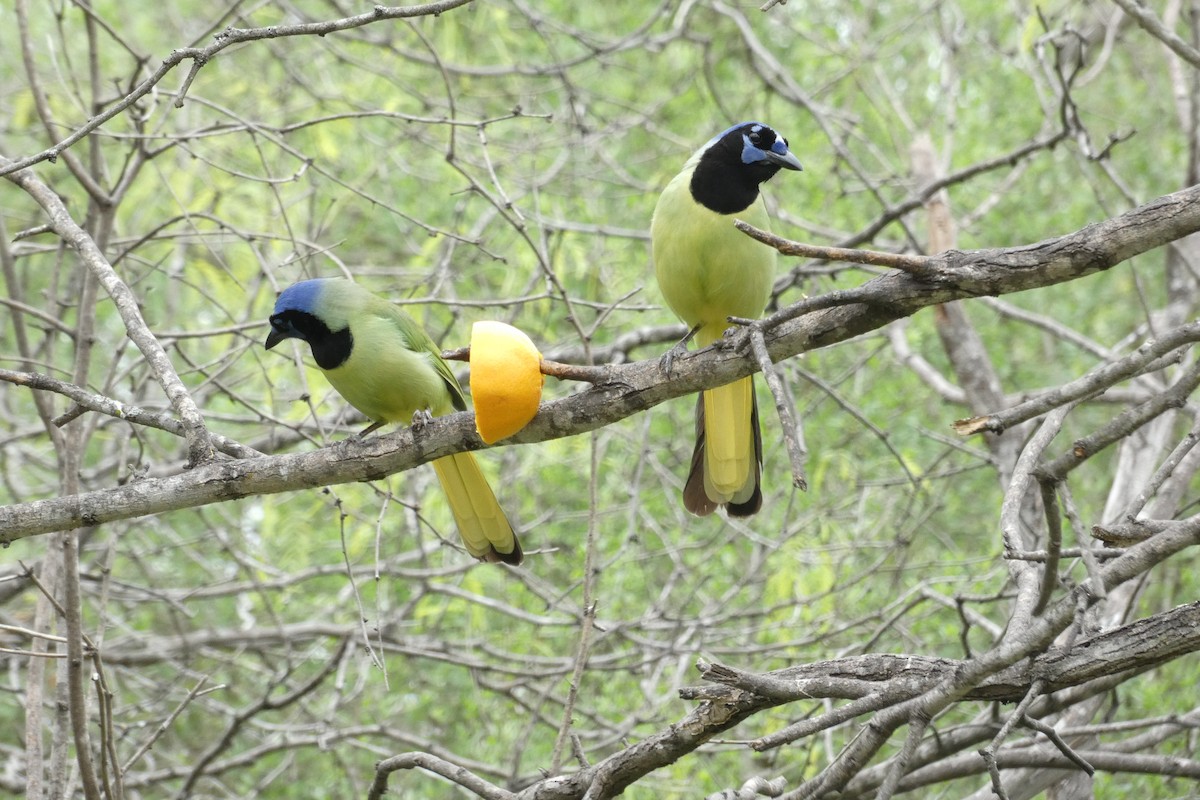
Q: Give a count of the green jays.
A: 2